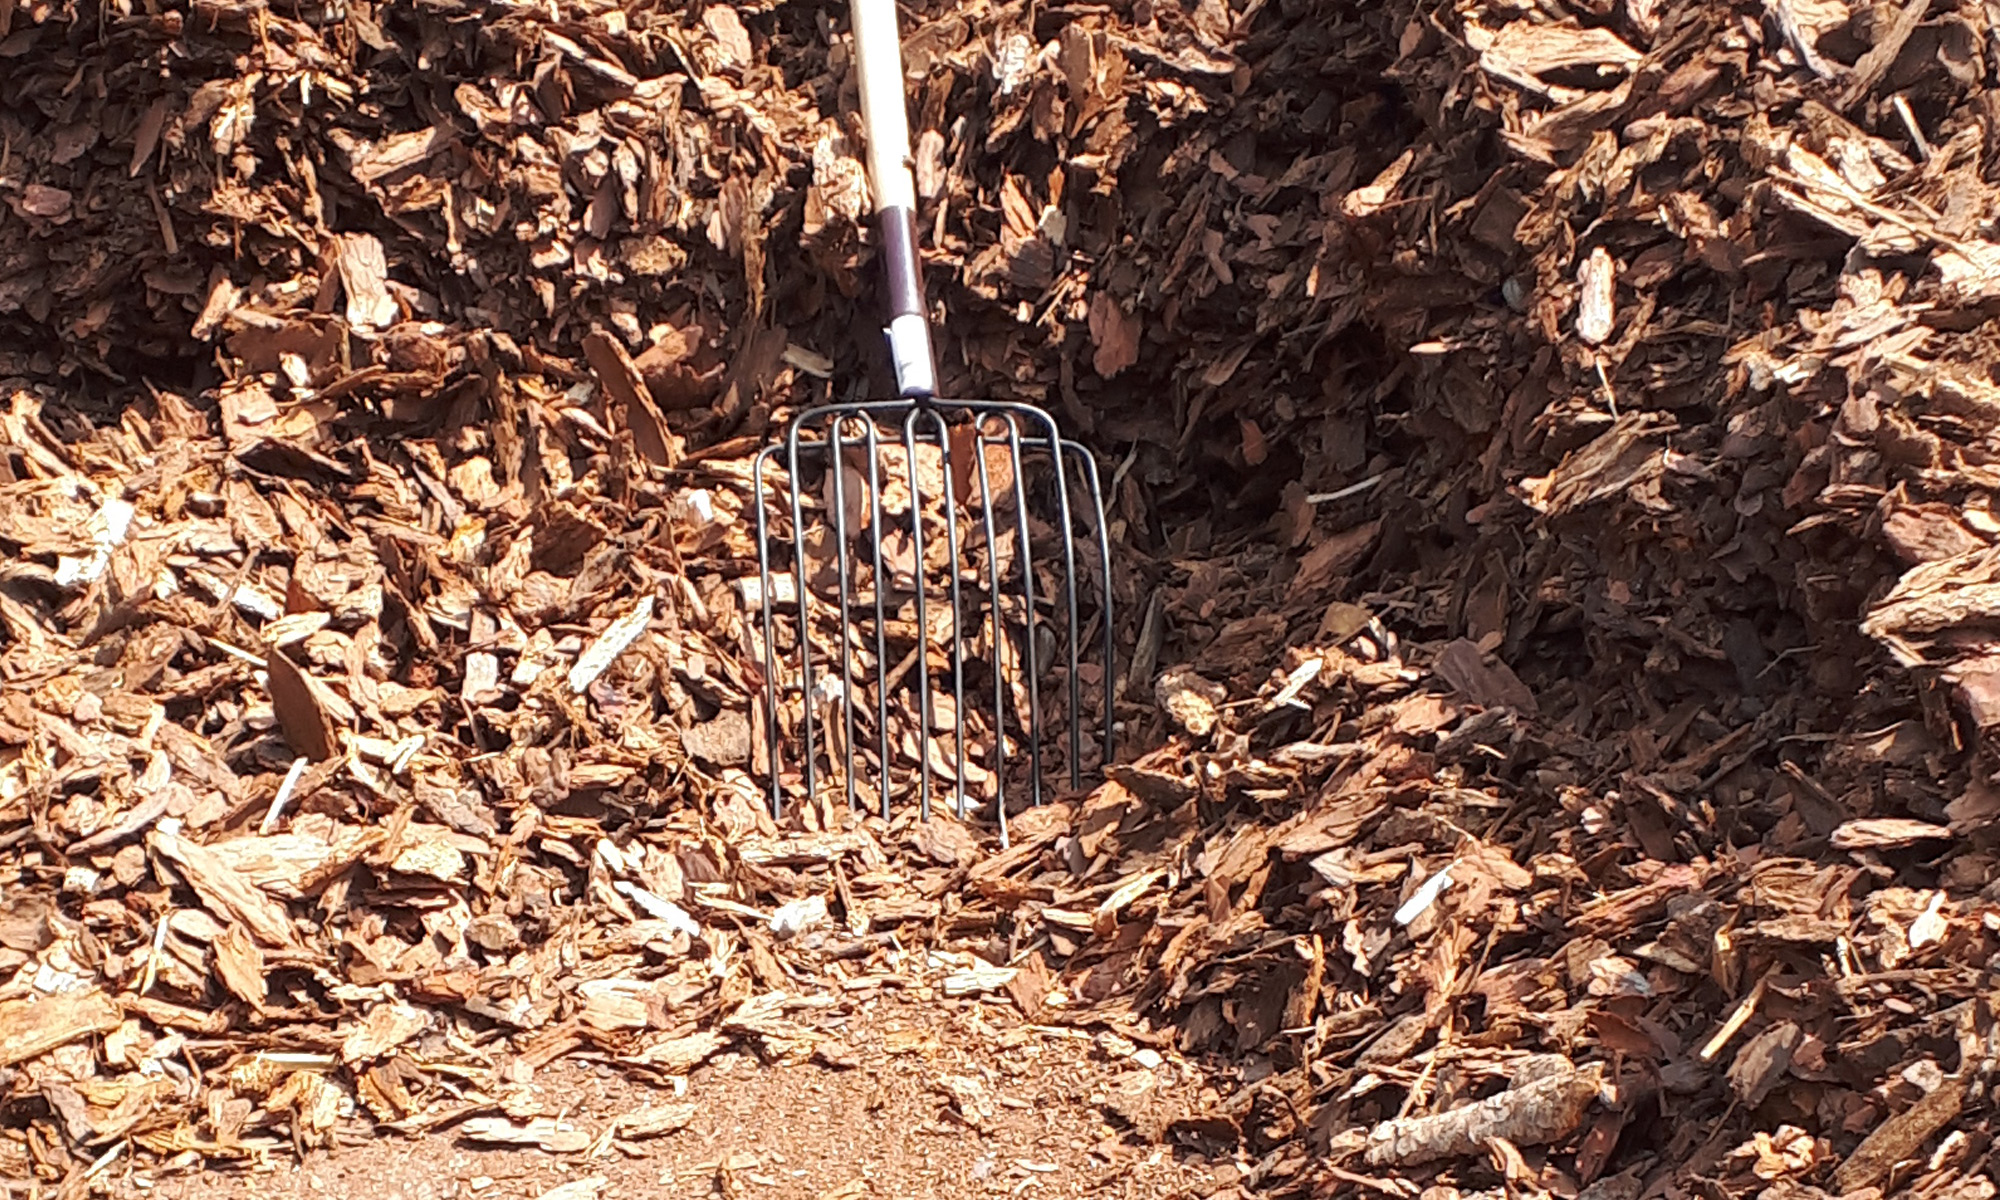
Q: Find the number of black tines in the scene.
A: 10